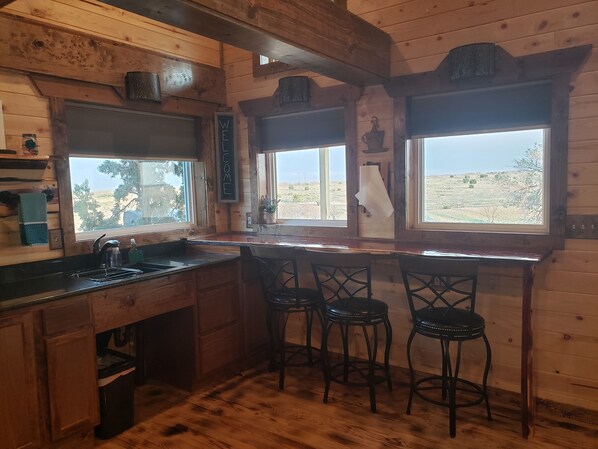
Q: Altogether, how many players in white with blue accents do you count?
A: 0